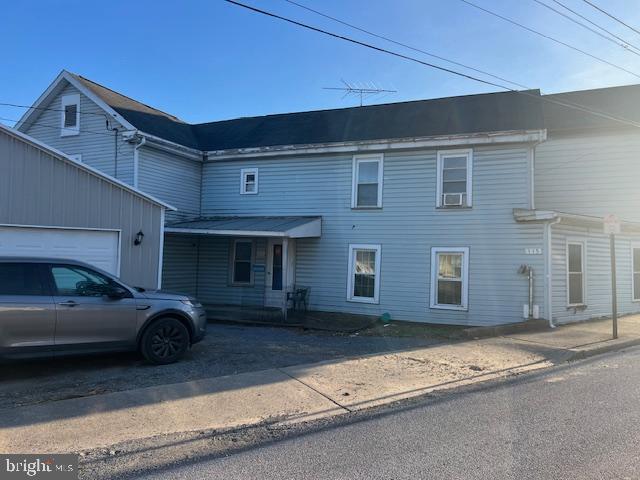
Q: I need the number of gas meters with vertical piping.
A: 1